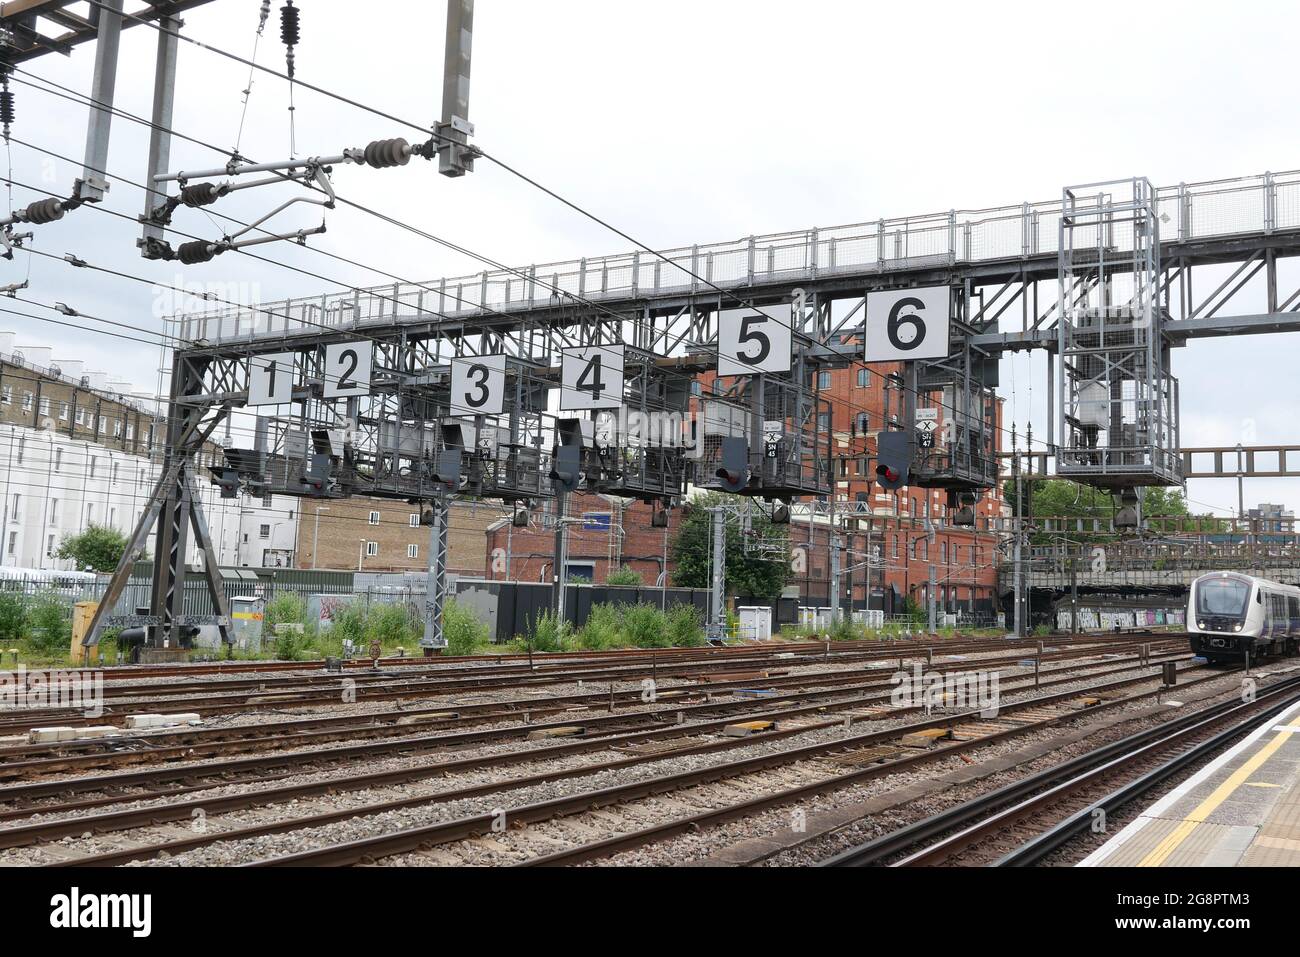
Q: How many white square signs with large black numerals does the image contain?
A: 6